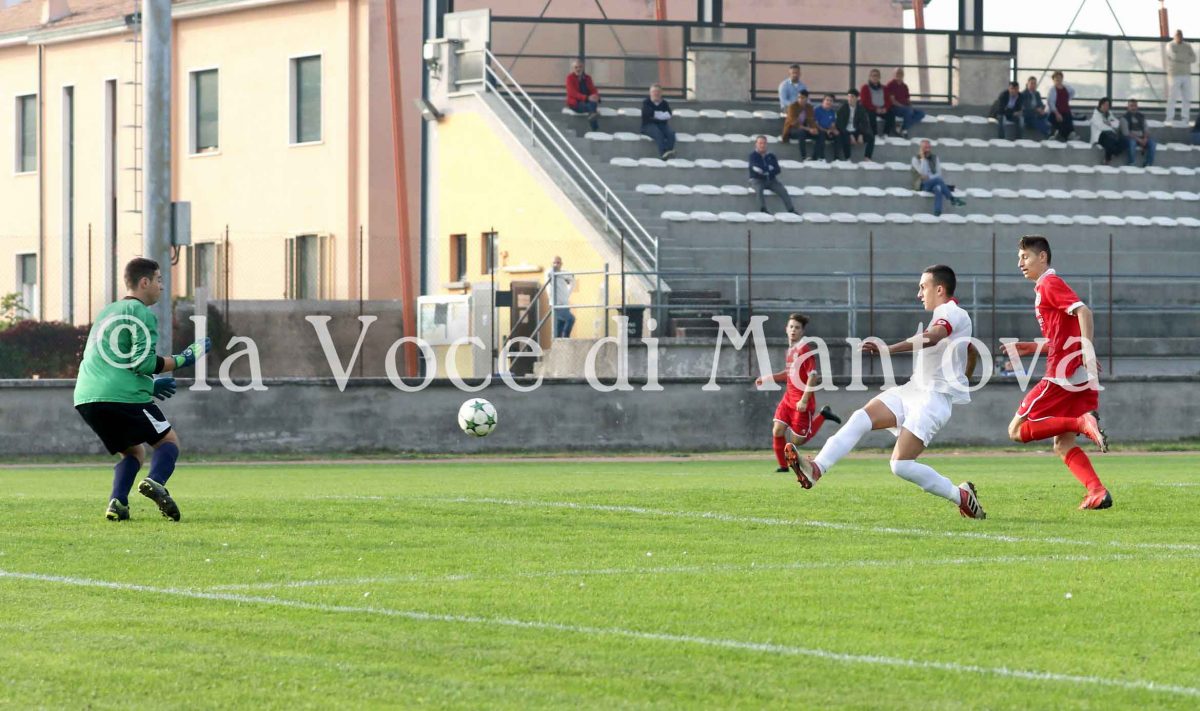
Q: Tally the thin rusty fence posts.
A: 9